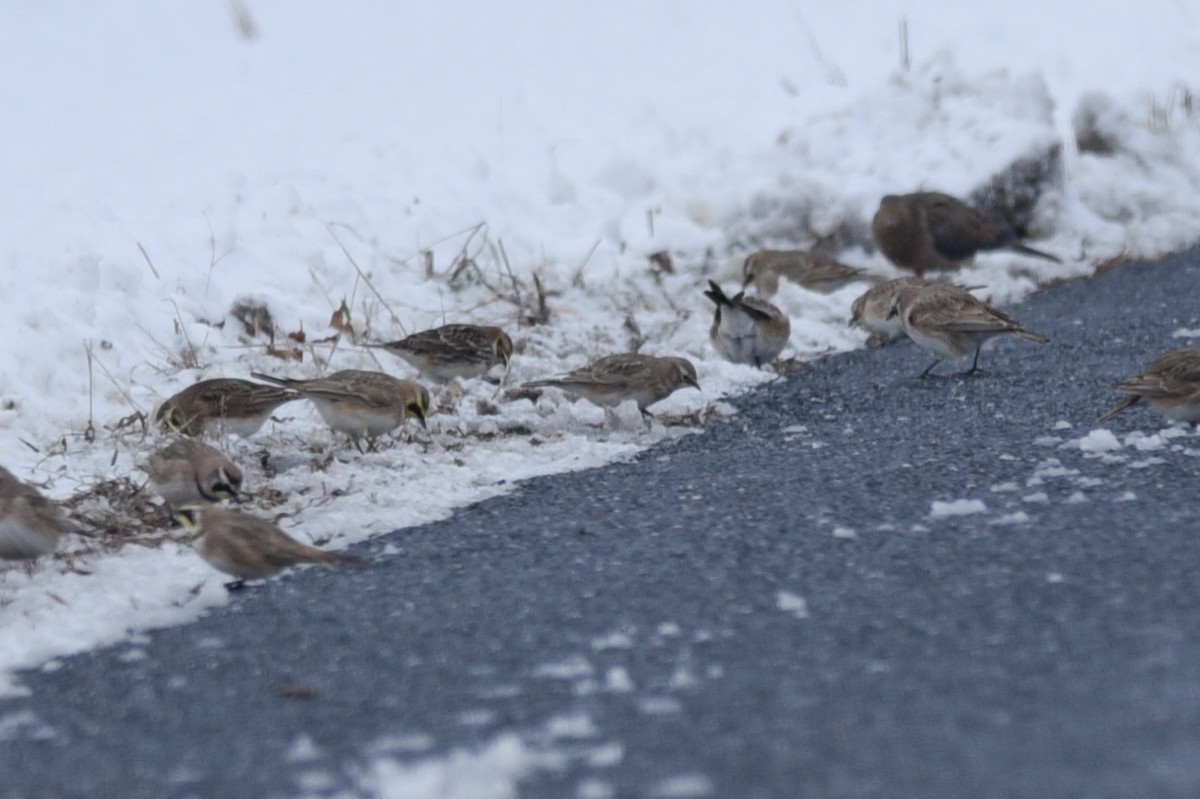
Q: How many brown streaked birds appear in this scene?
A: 12